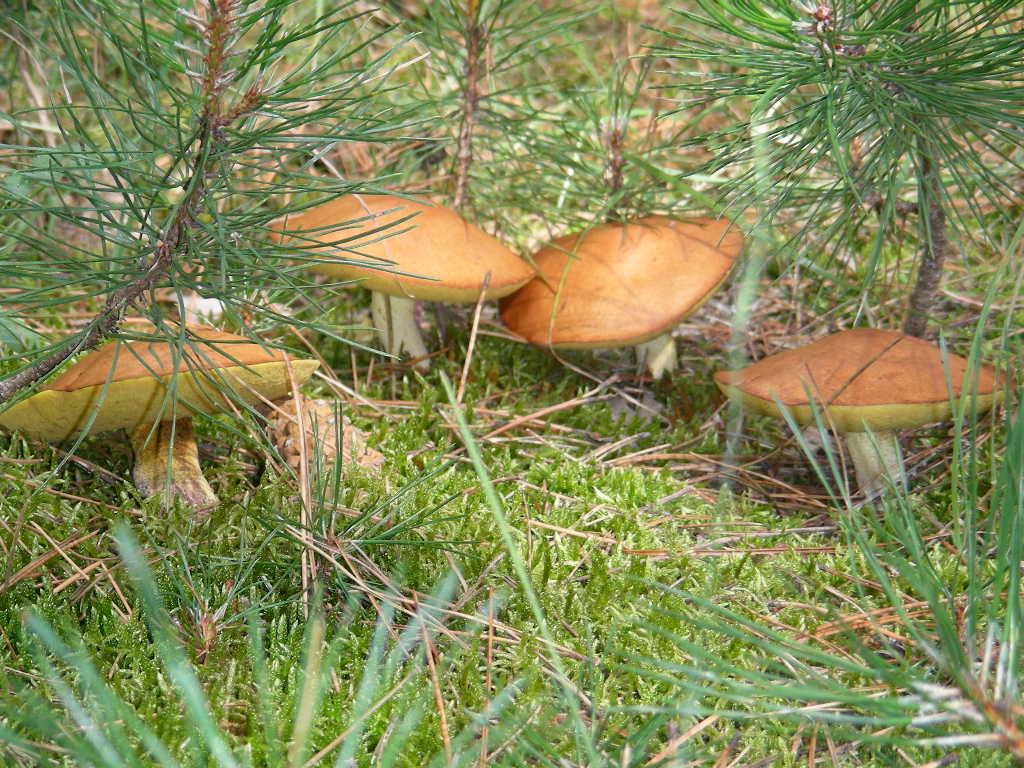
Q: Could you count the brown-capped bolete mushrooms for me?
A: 4